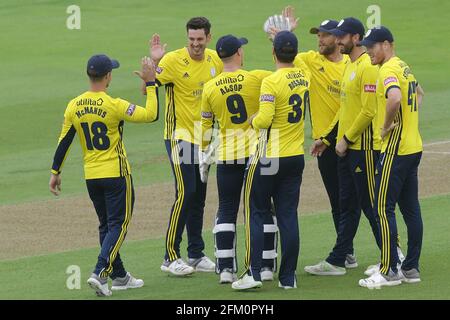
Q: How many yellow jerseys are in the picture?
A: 7